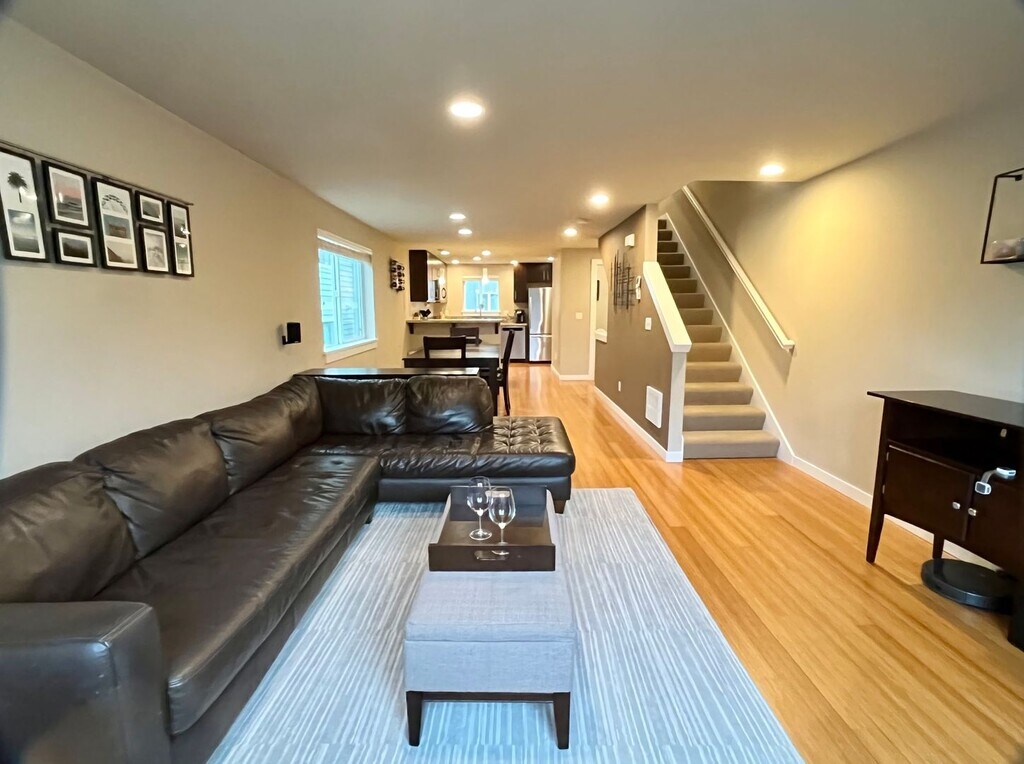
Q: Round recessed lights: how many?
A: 12